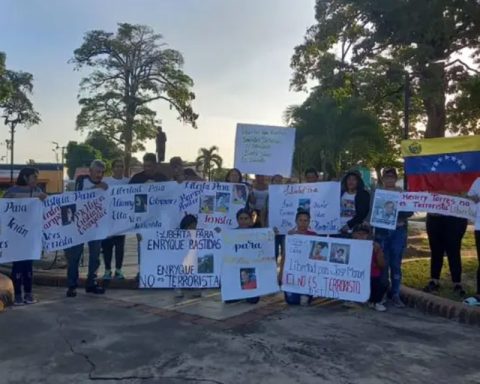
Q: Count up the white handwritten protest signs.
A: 10